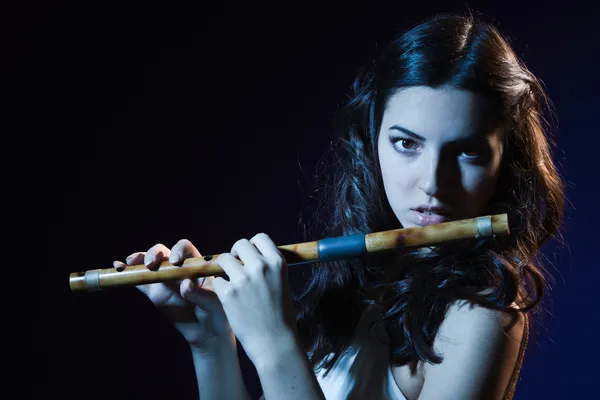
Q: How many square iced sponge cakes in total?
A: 0